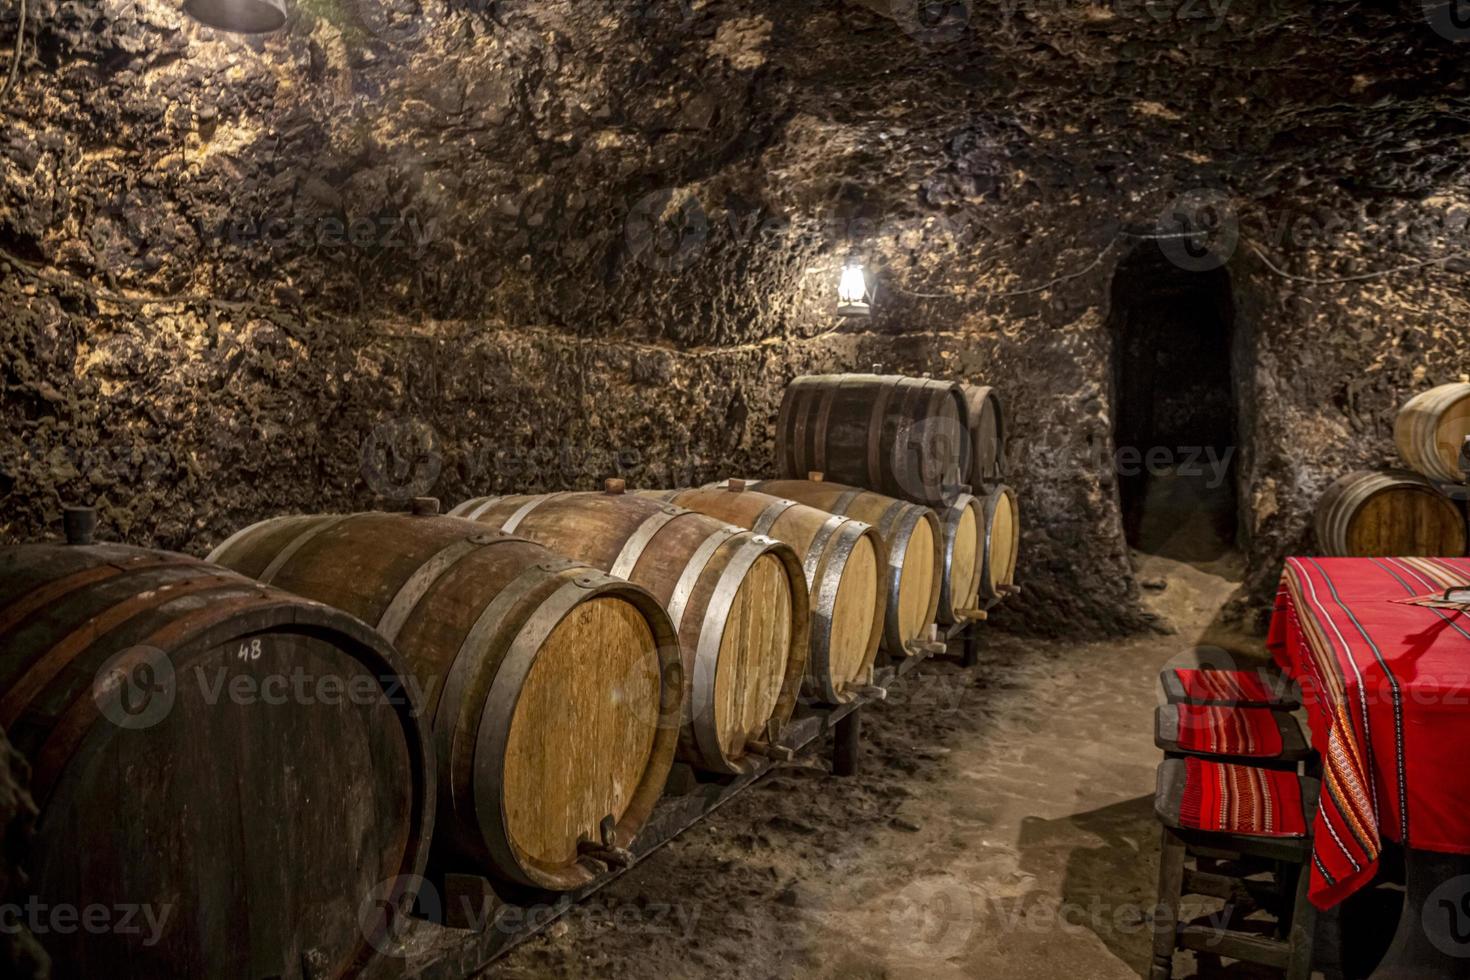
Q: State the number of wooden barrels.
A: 11